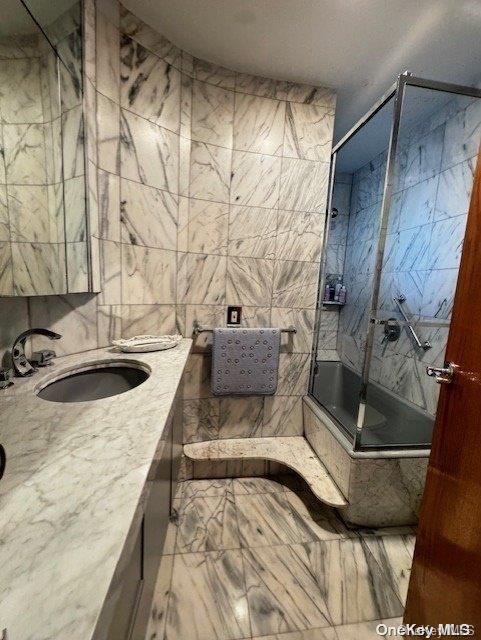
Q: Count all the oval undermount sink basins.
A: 1